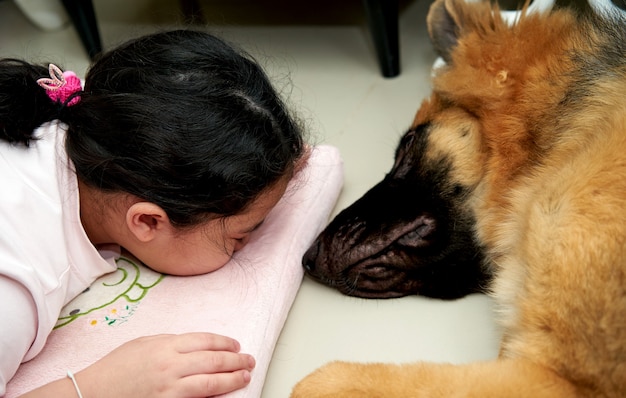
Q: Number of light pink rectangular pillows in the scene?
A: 1